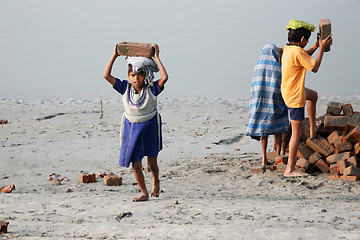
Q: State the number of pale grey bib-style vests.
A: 1